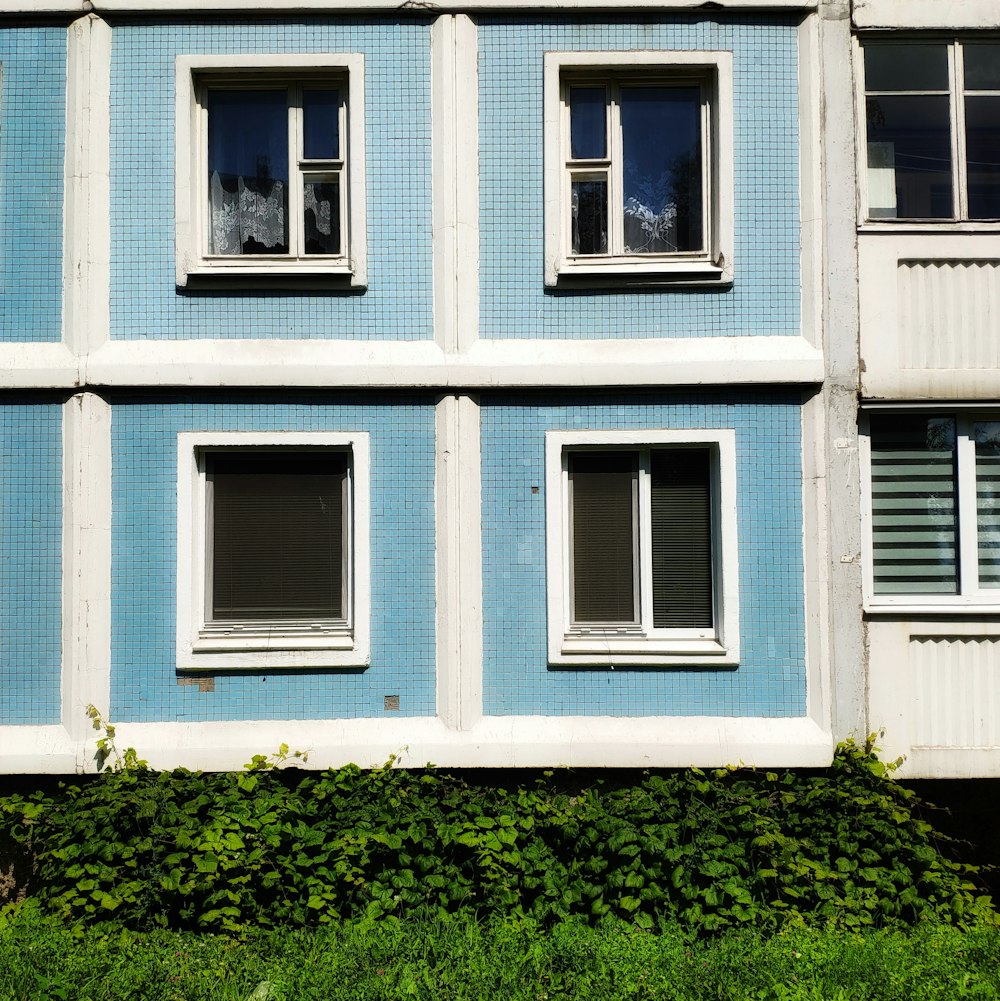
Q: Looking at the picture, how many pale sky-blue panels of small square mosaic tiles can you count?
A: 6